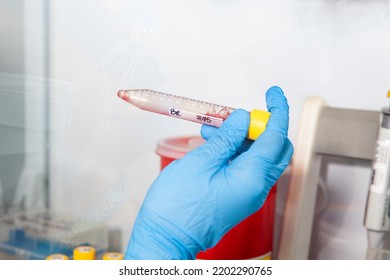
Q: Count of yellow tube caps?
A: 4